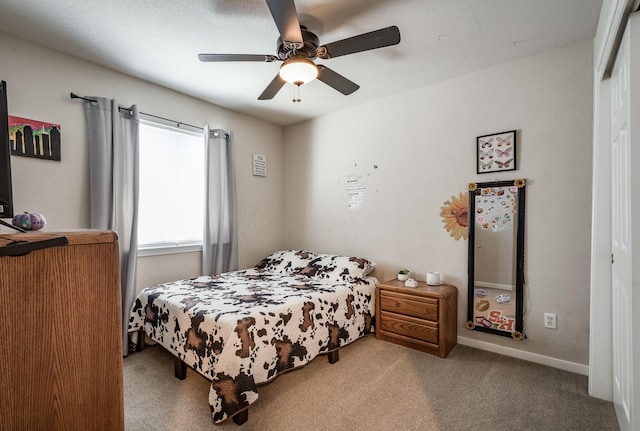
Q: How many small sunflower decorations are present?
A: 4